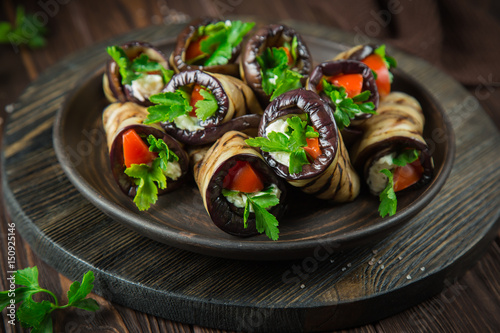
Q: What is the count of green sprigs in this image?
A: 12